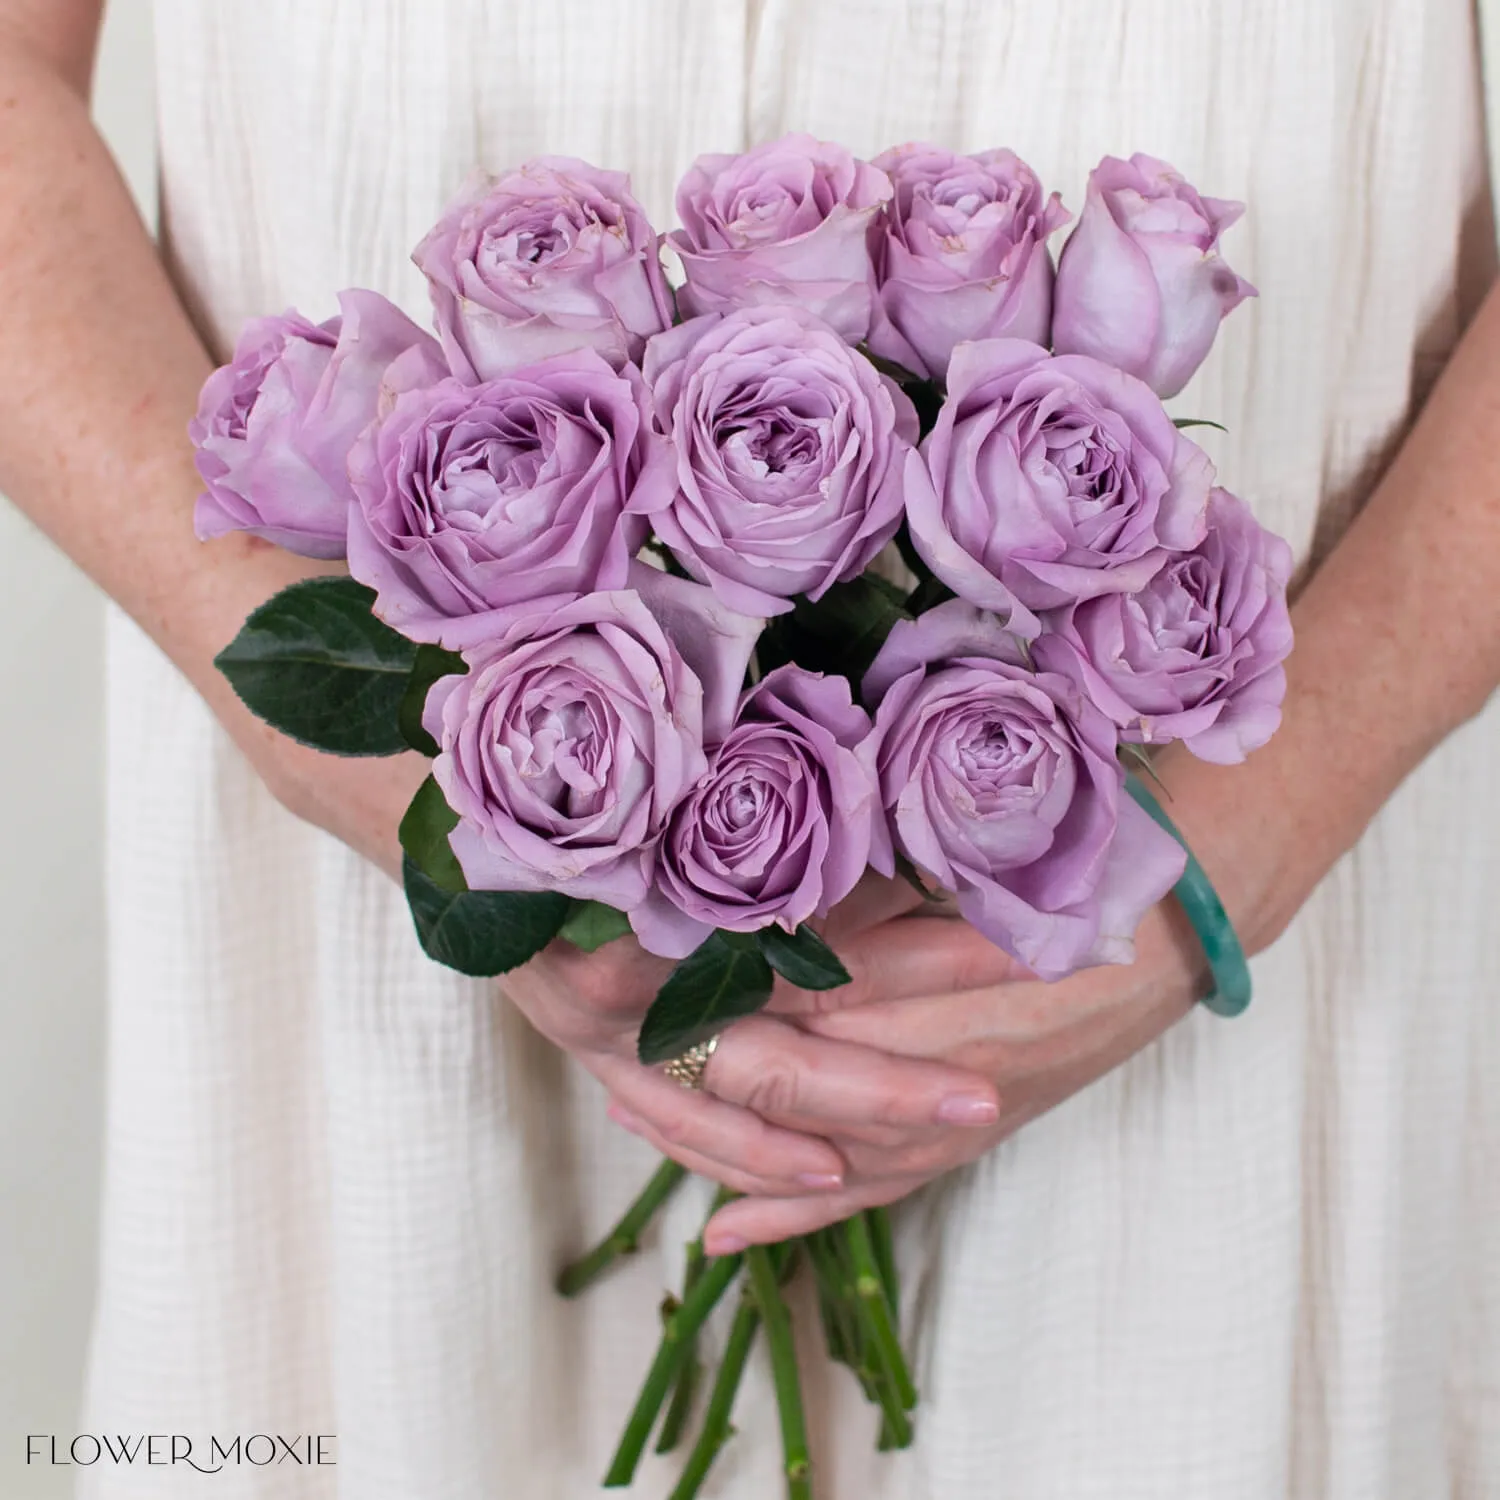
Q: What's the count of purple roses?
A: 12